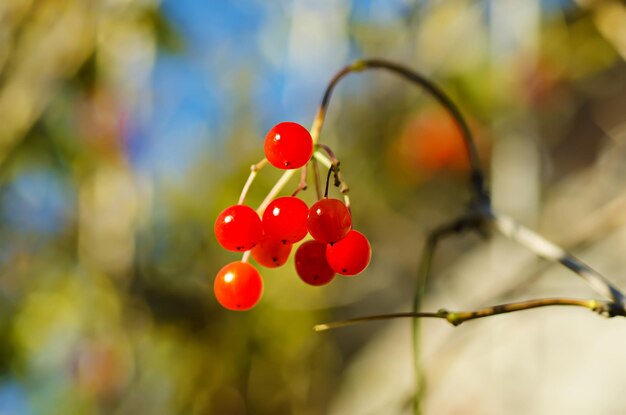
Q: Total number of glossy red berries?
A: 8